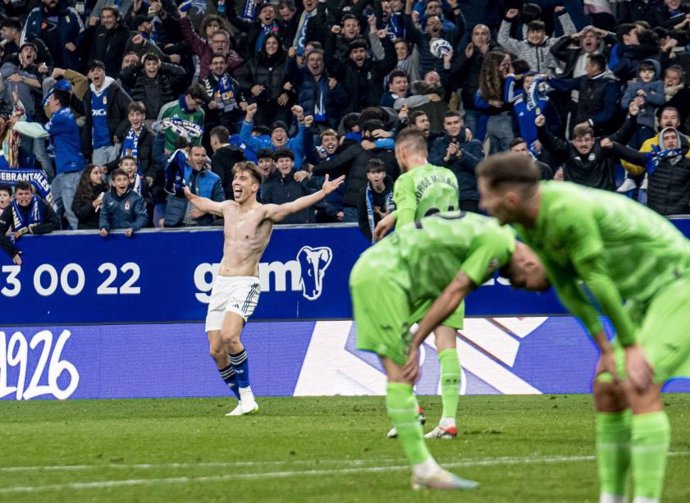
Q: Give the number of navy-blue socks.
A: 2